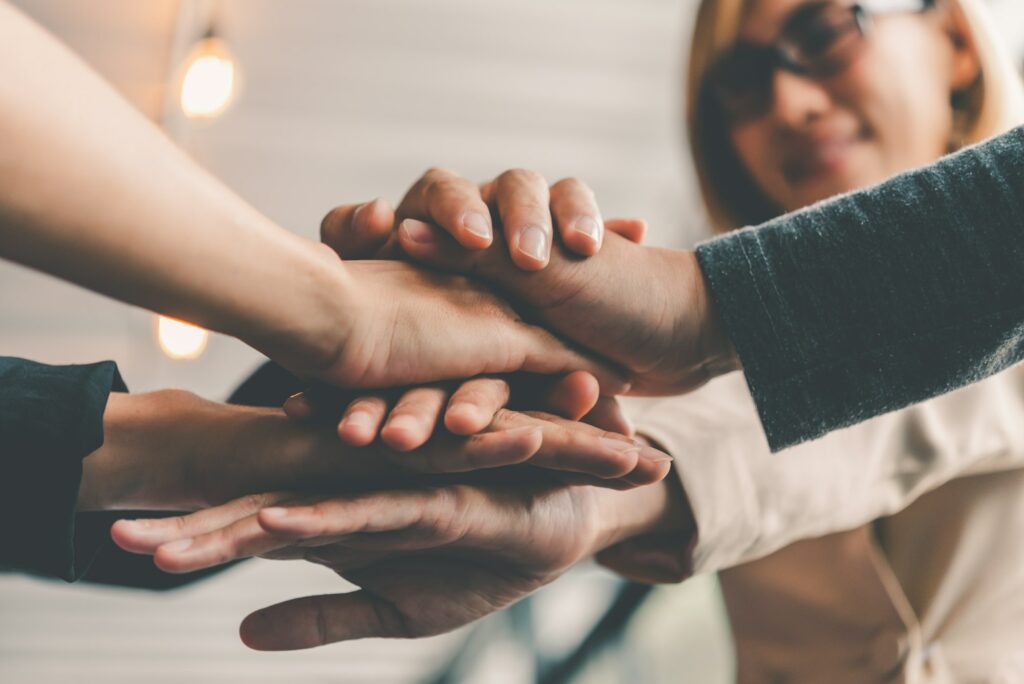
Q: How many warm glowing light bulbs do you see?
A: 2